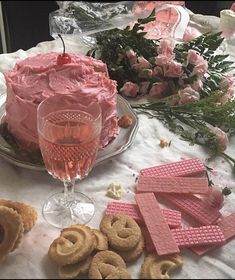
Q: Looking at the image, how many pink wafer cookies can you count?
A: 7